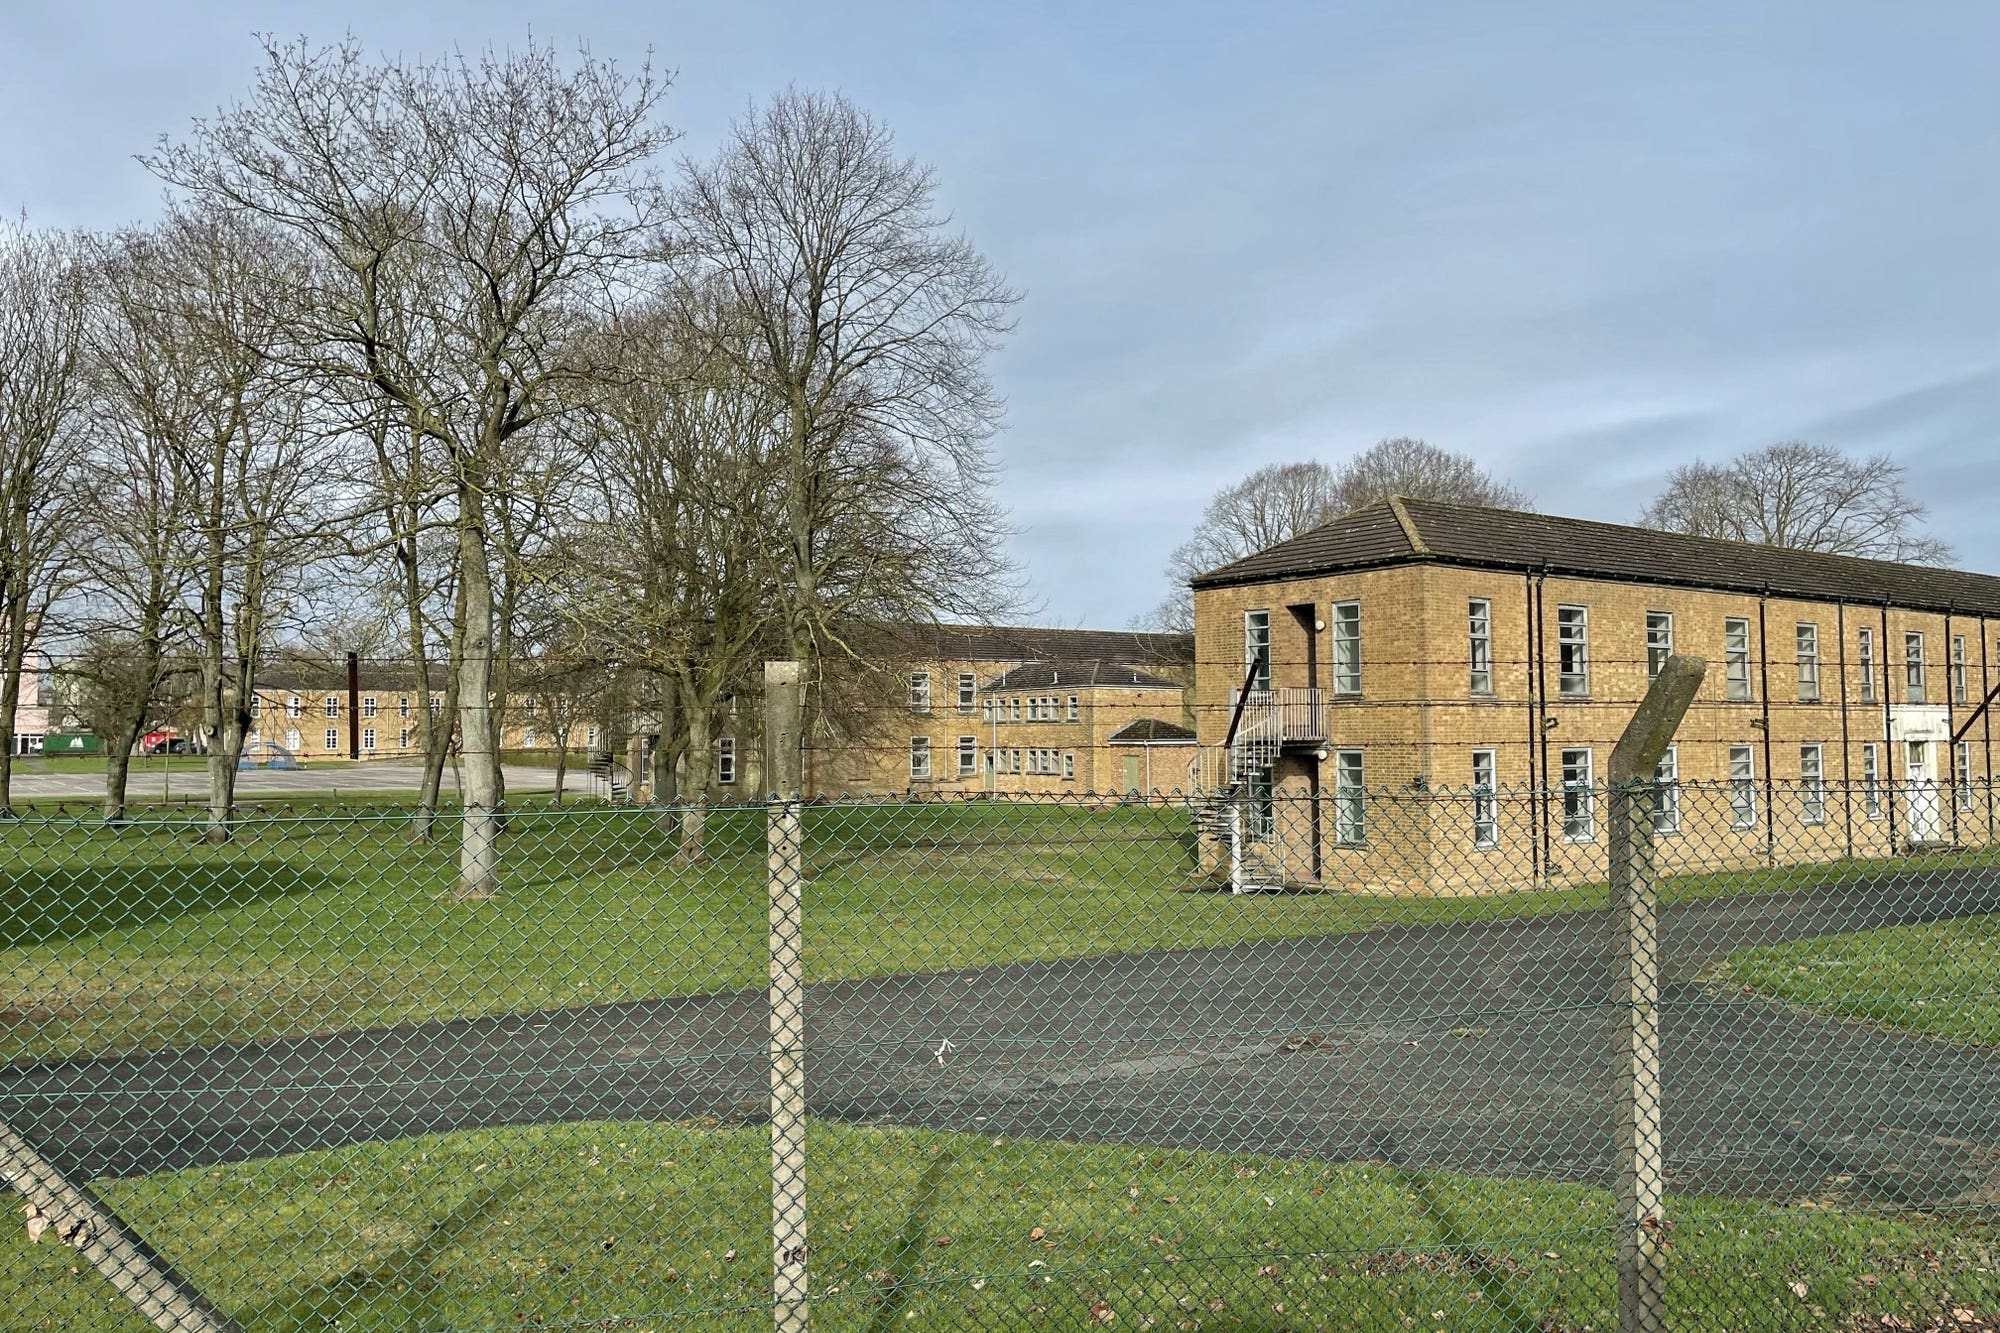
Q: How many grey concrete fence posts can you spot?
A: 3